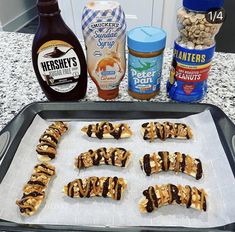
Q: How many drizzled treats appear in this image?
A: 8